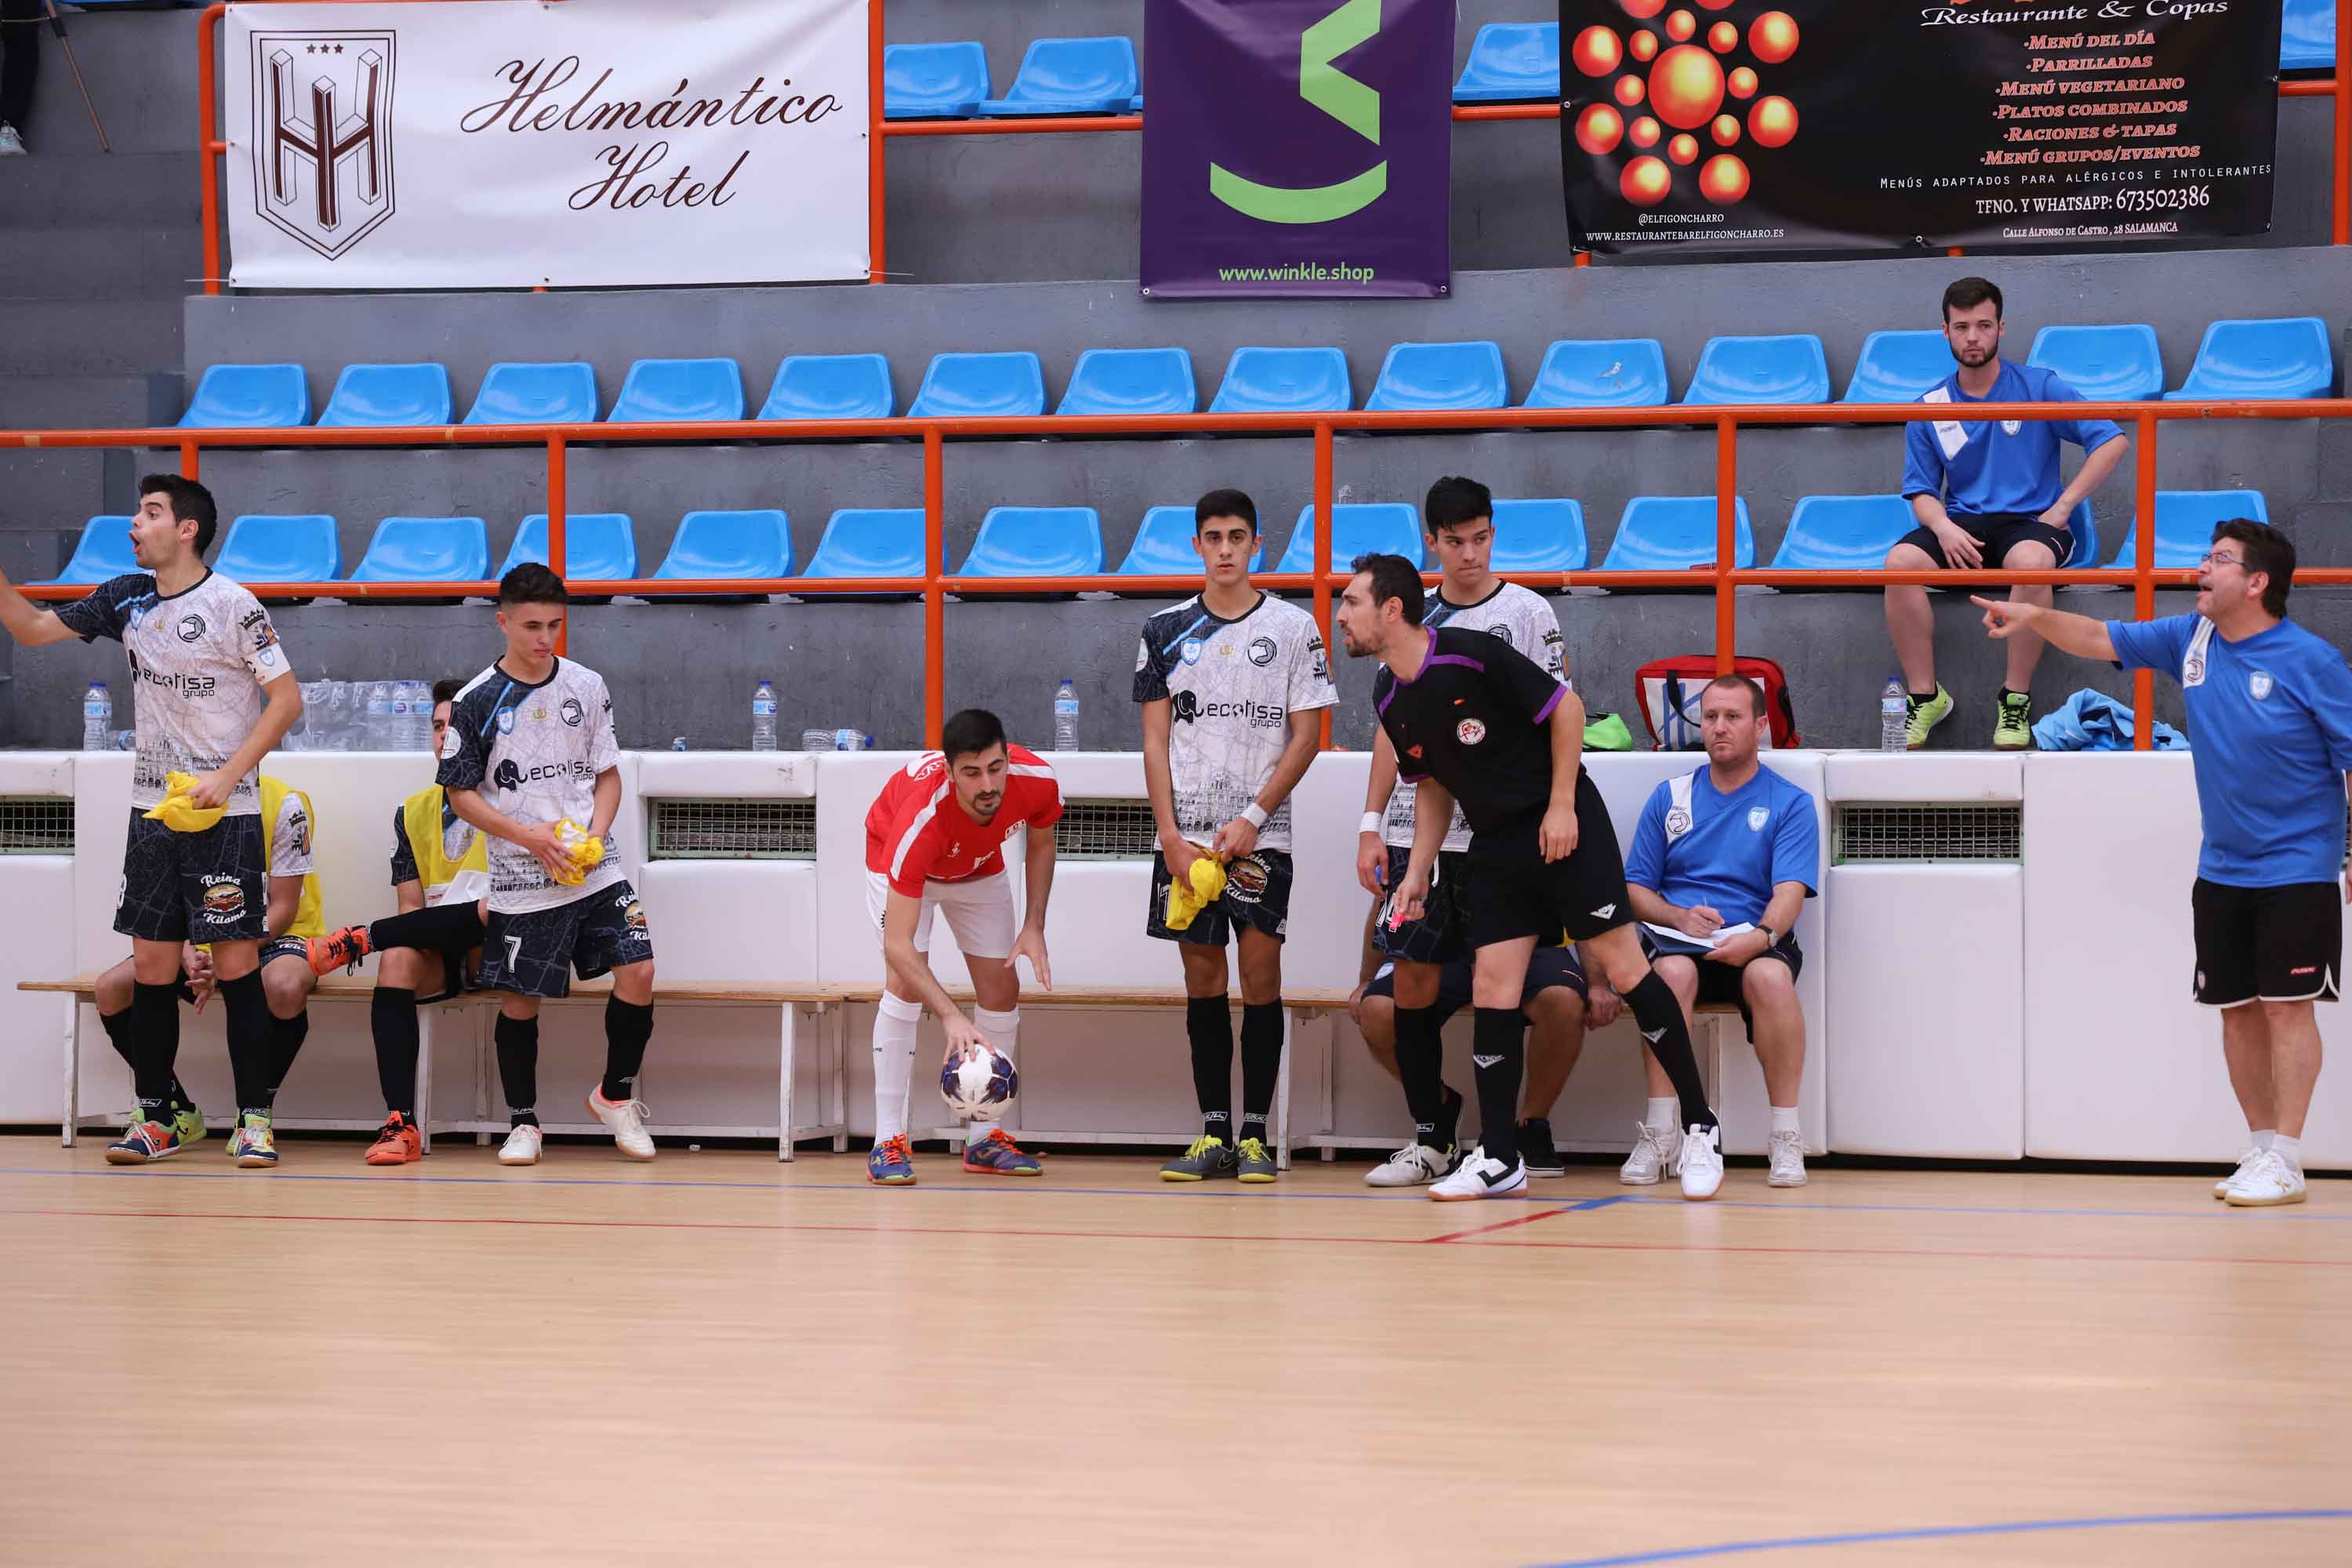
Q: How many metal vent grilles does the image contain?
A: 4